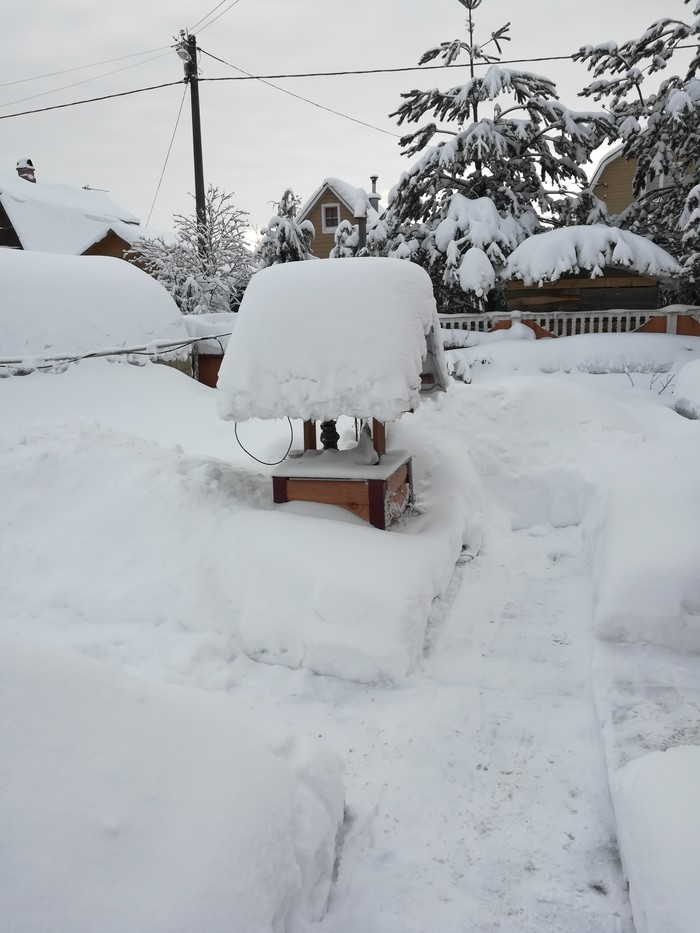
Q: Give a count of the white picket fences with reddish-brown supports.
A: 1